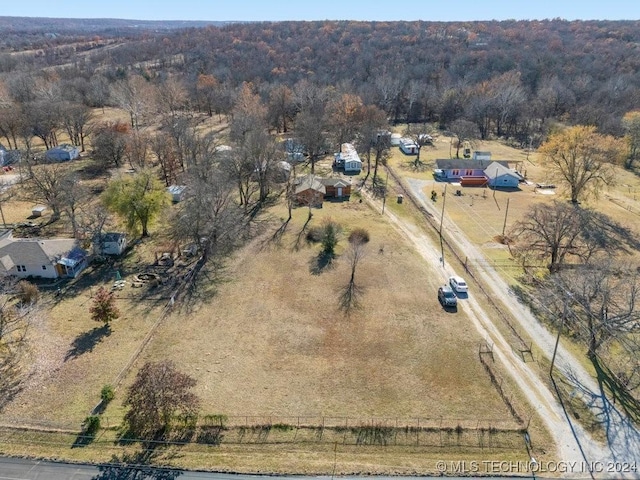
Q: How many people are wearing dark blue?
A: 0